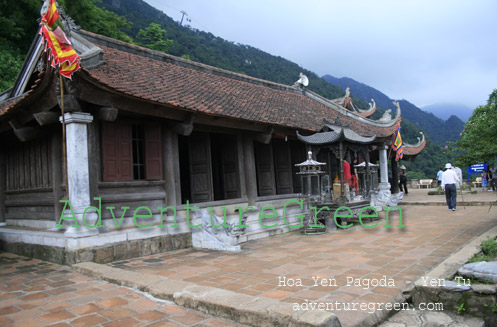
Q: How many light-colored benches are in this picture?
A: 2